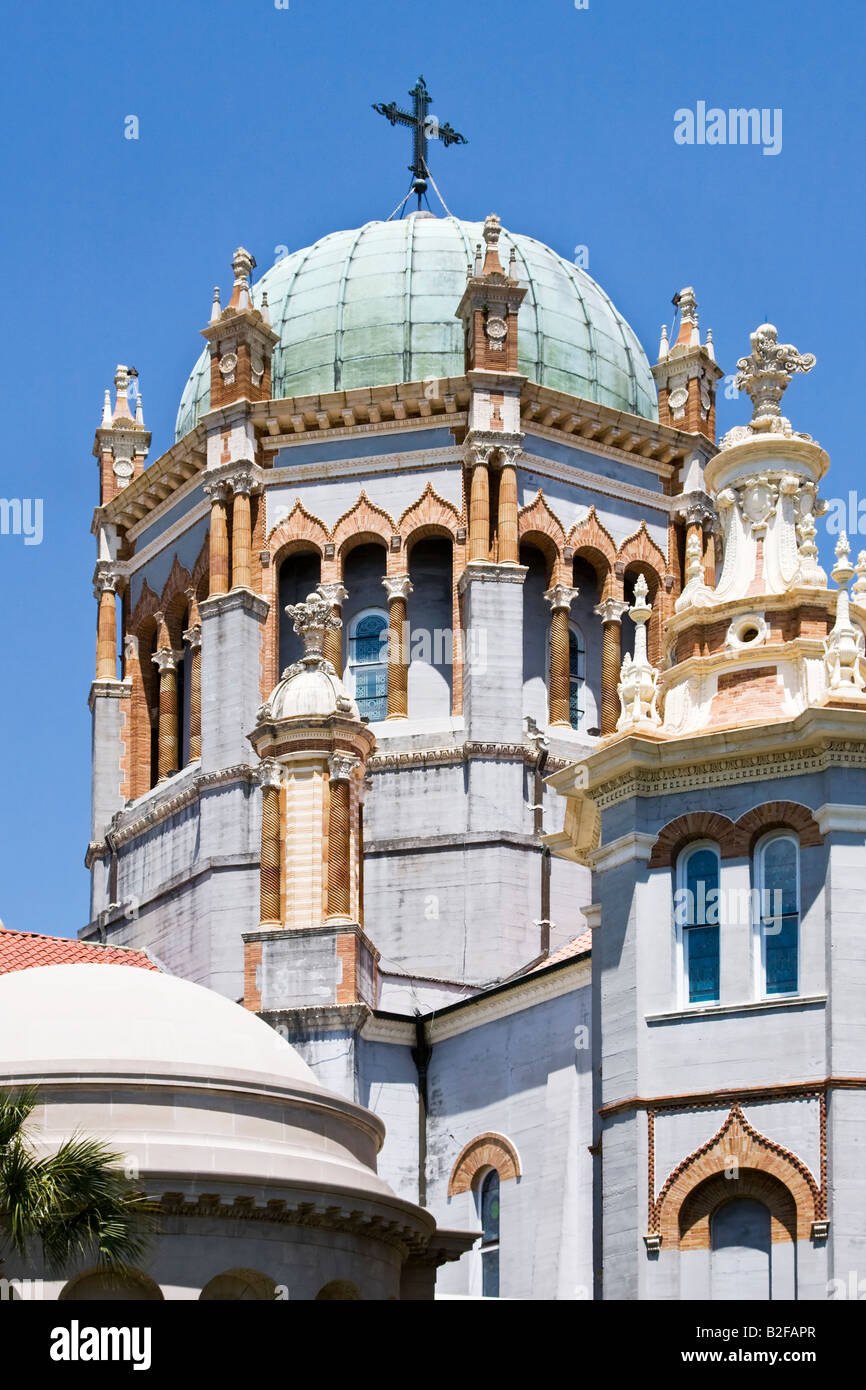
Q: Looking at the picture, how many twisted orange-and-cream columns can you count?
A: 8